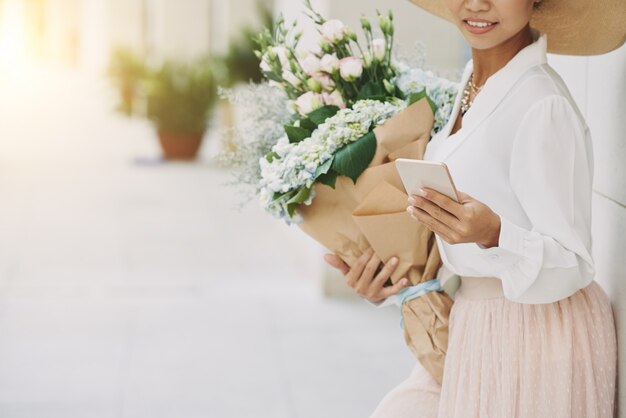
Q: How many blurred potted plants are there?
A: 3